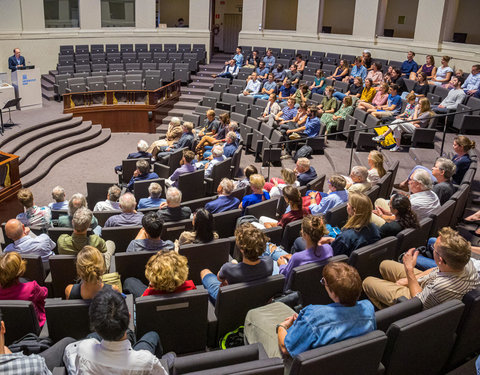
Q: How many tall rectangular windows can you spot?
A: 7